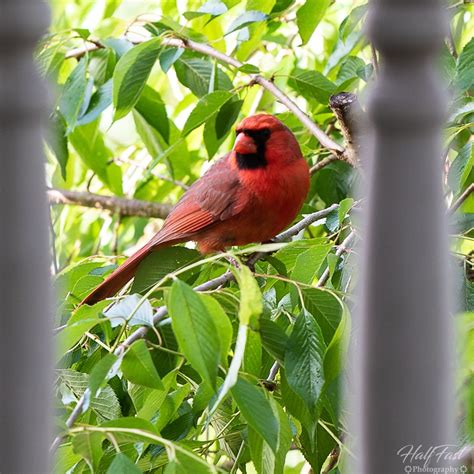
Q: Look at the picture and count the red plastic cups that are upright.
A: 0